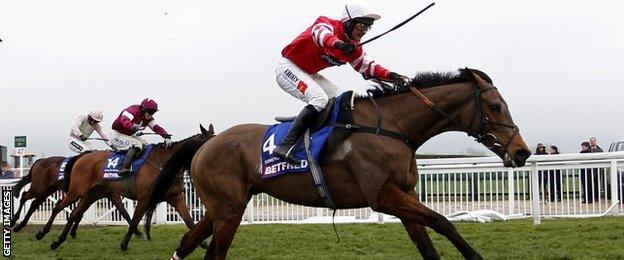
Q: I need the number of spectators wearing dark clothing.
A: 4